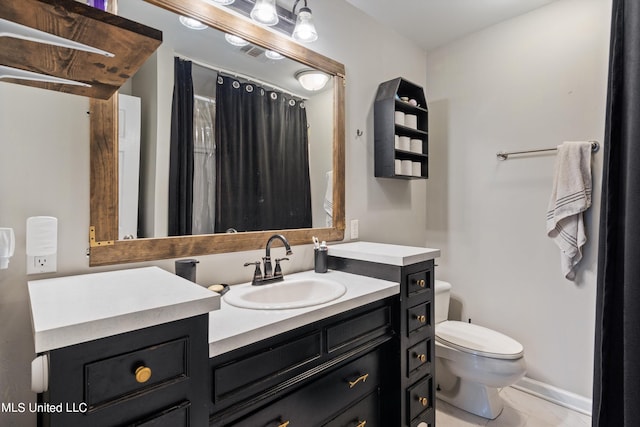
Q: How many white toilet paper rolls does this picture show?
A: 8